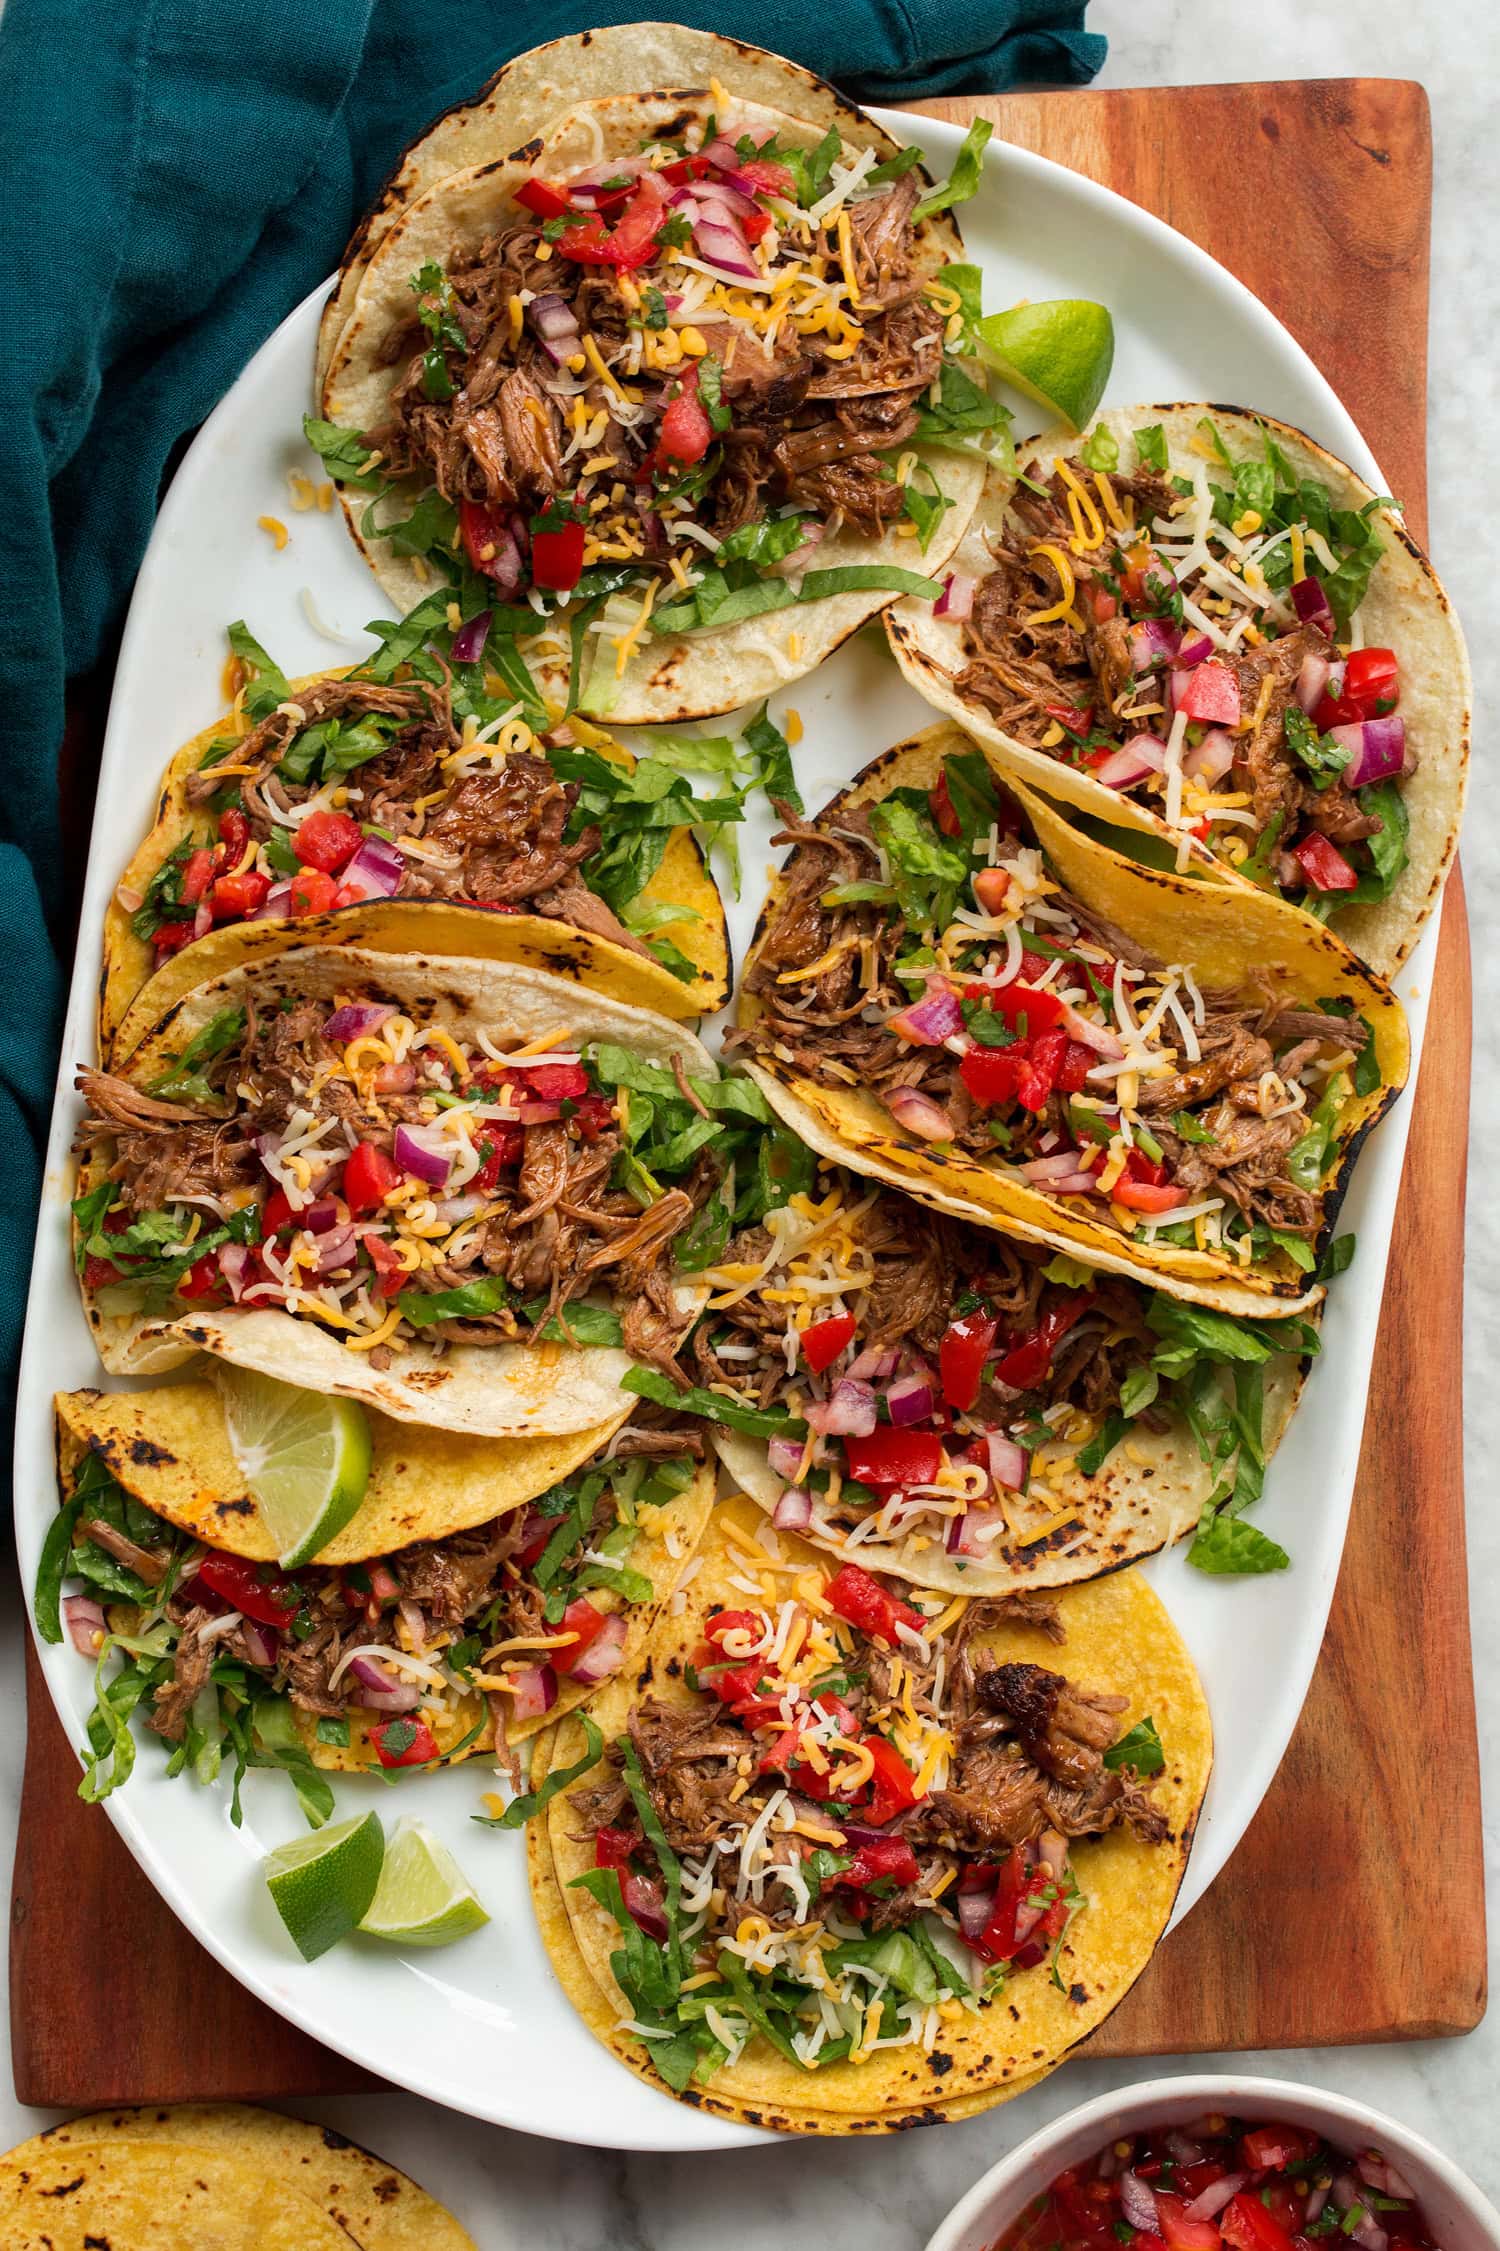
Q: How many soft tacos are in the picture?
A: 8